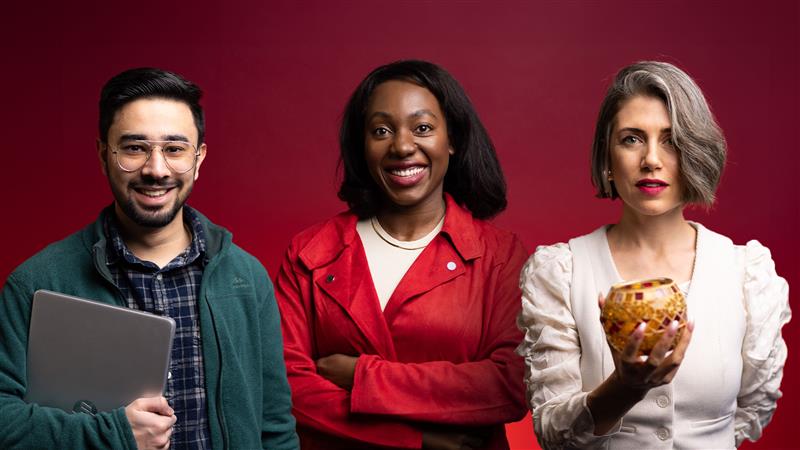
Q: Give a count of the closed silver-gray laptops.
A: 1